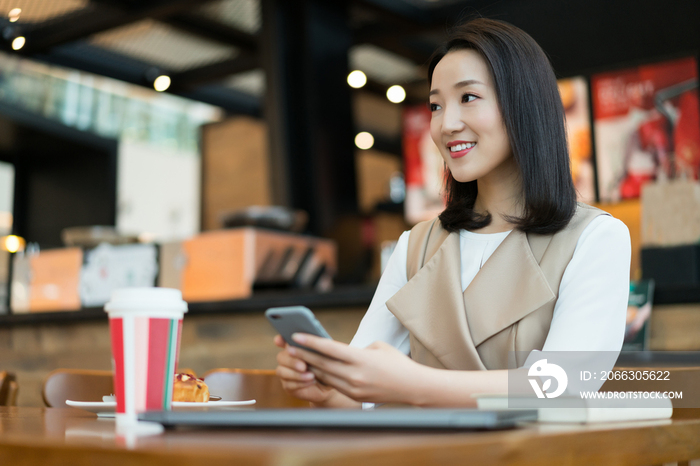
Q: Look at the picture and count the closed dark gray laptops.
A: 1